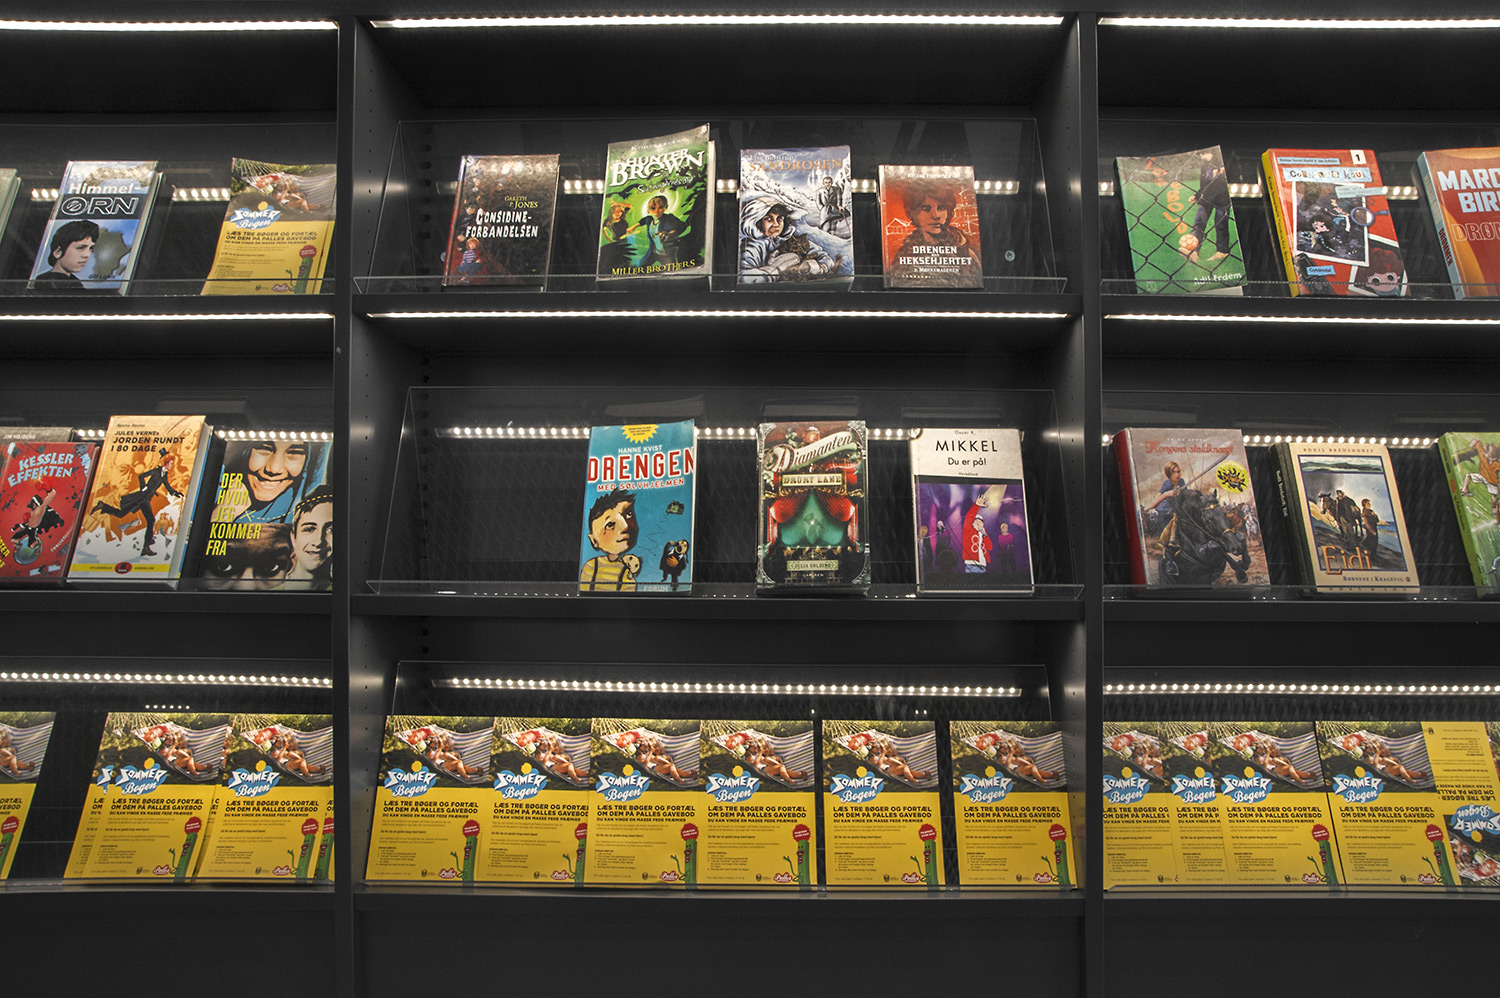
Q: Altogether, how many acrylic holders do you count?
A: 9